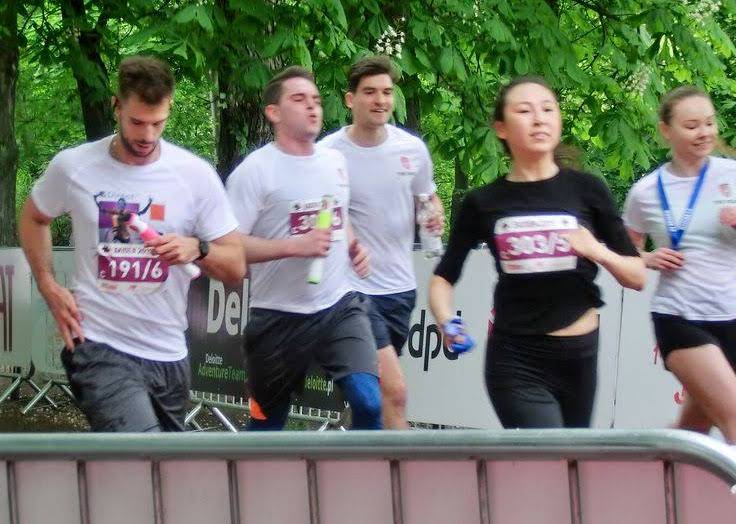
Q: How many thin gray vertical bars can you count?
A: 9